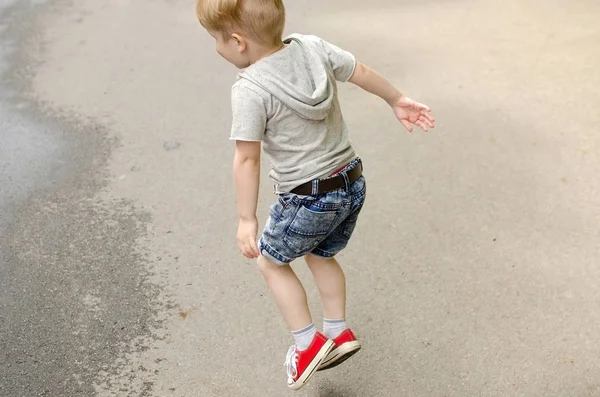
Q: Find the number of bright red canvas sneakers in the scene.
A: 2